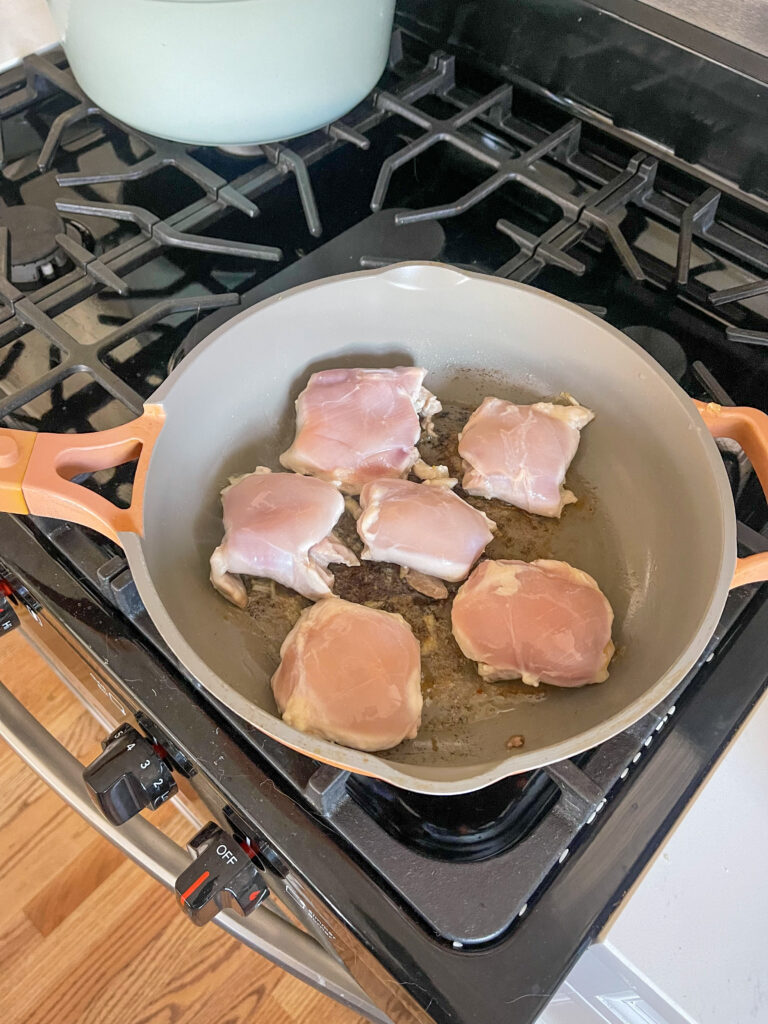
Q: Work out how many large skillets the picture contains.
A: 1